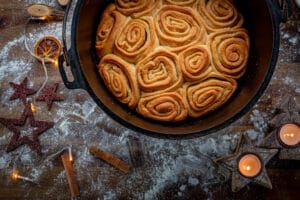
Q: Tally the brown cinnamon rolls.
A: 12